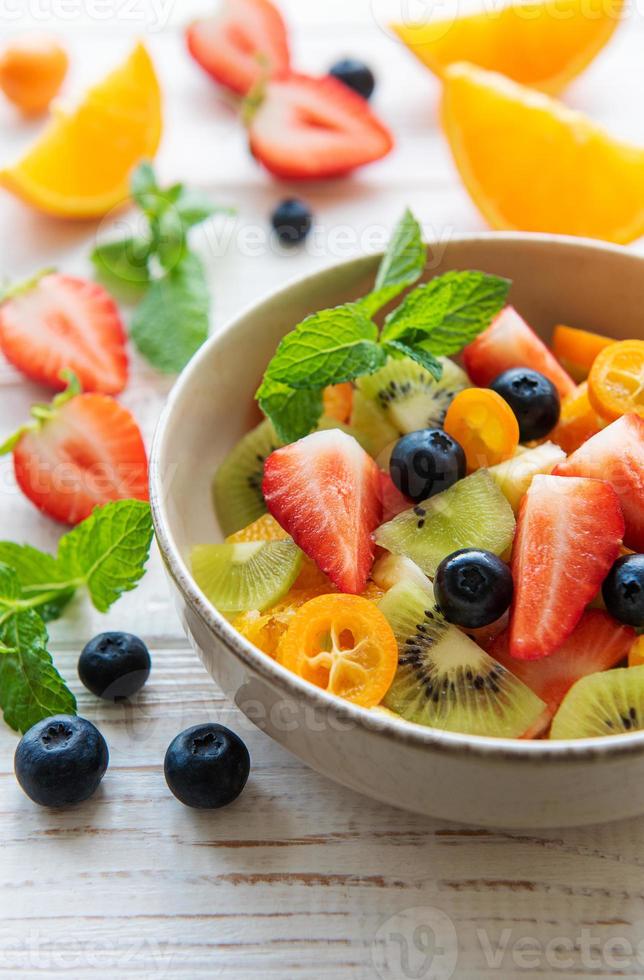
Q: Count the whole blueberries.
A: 9